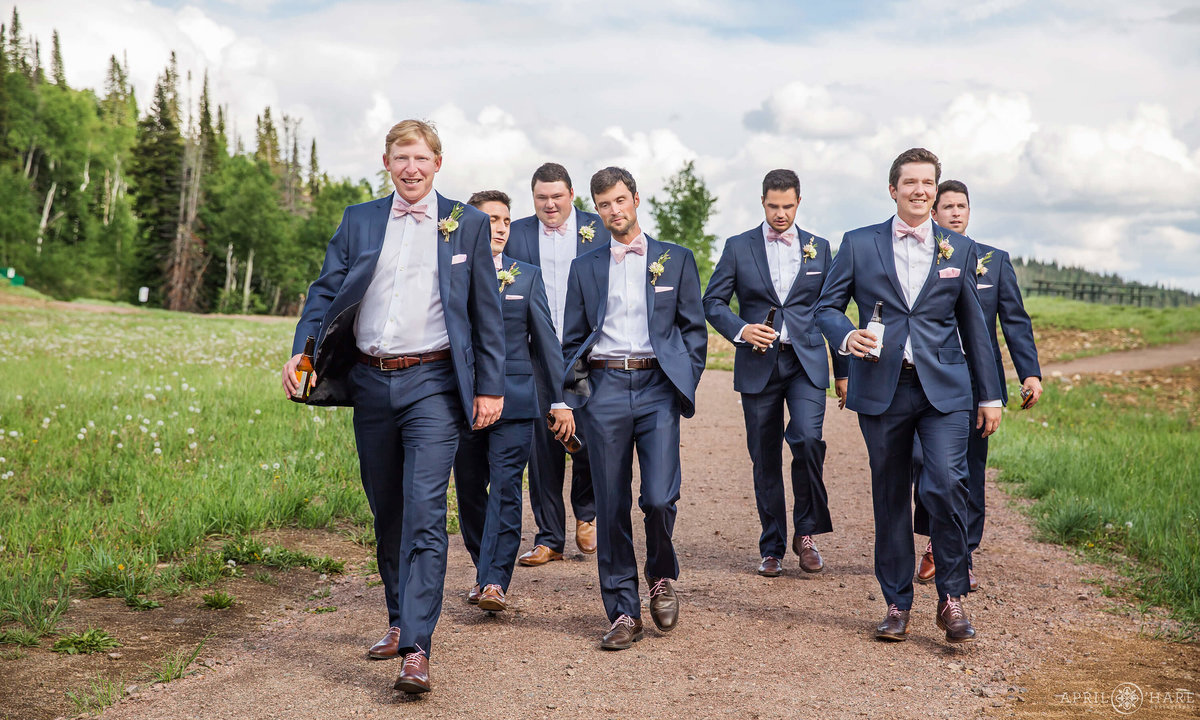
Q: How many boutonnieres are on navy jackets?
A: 7